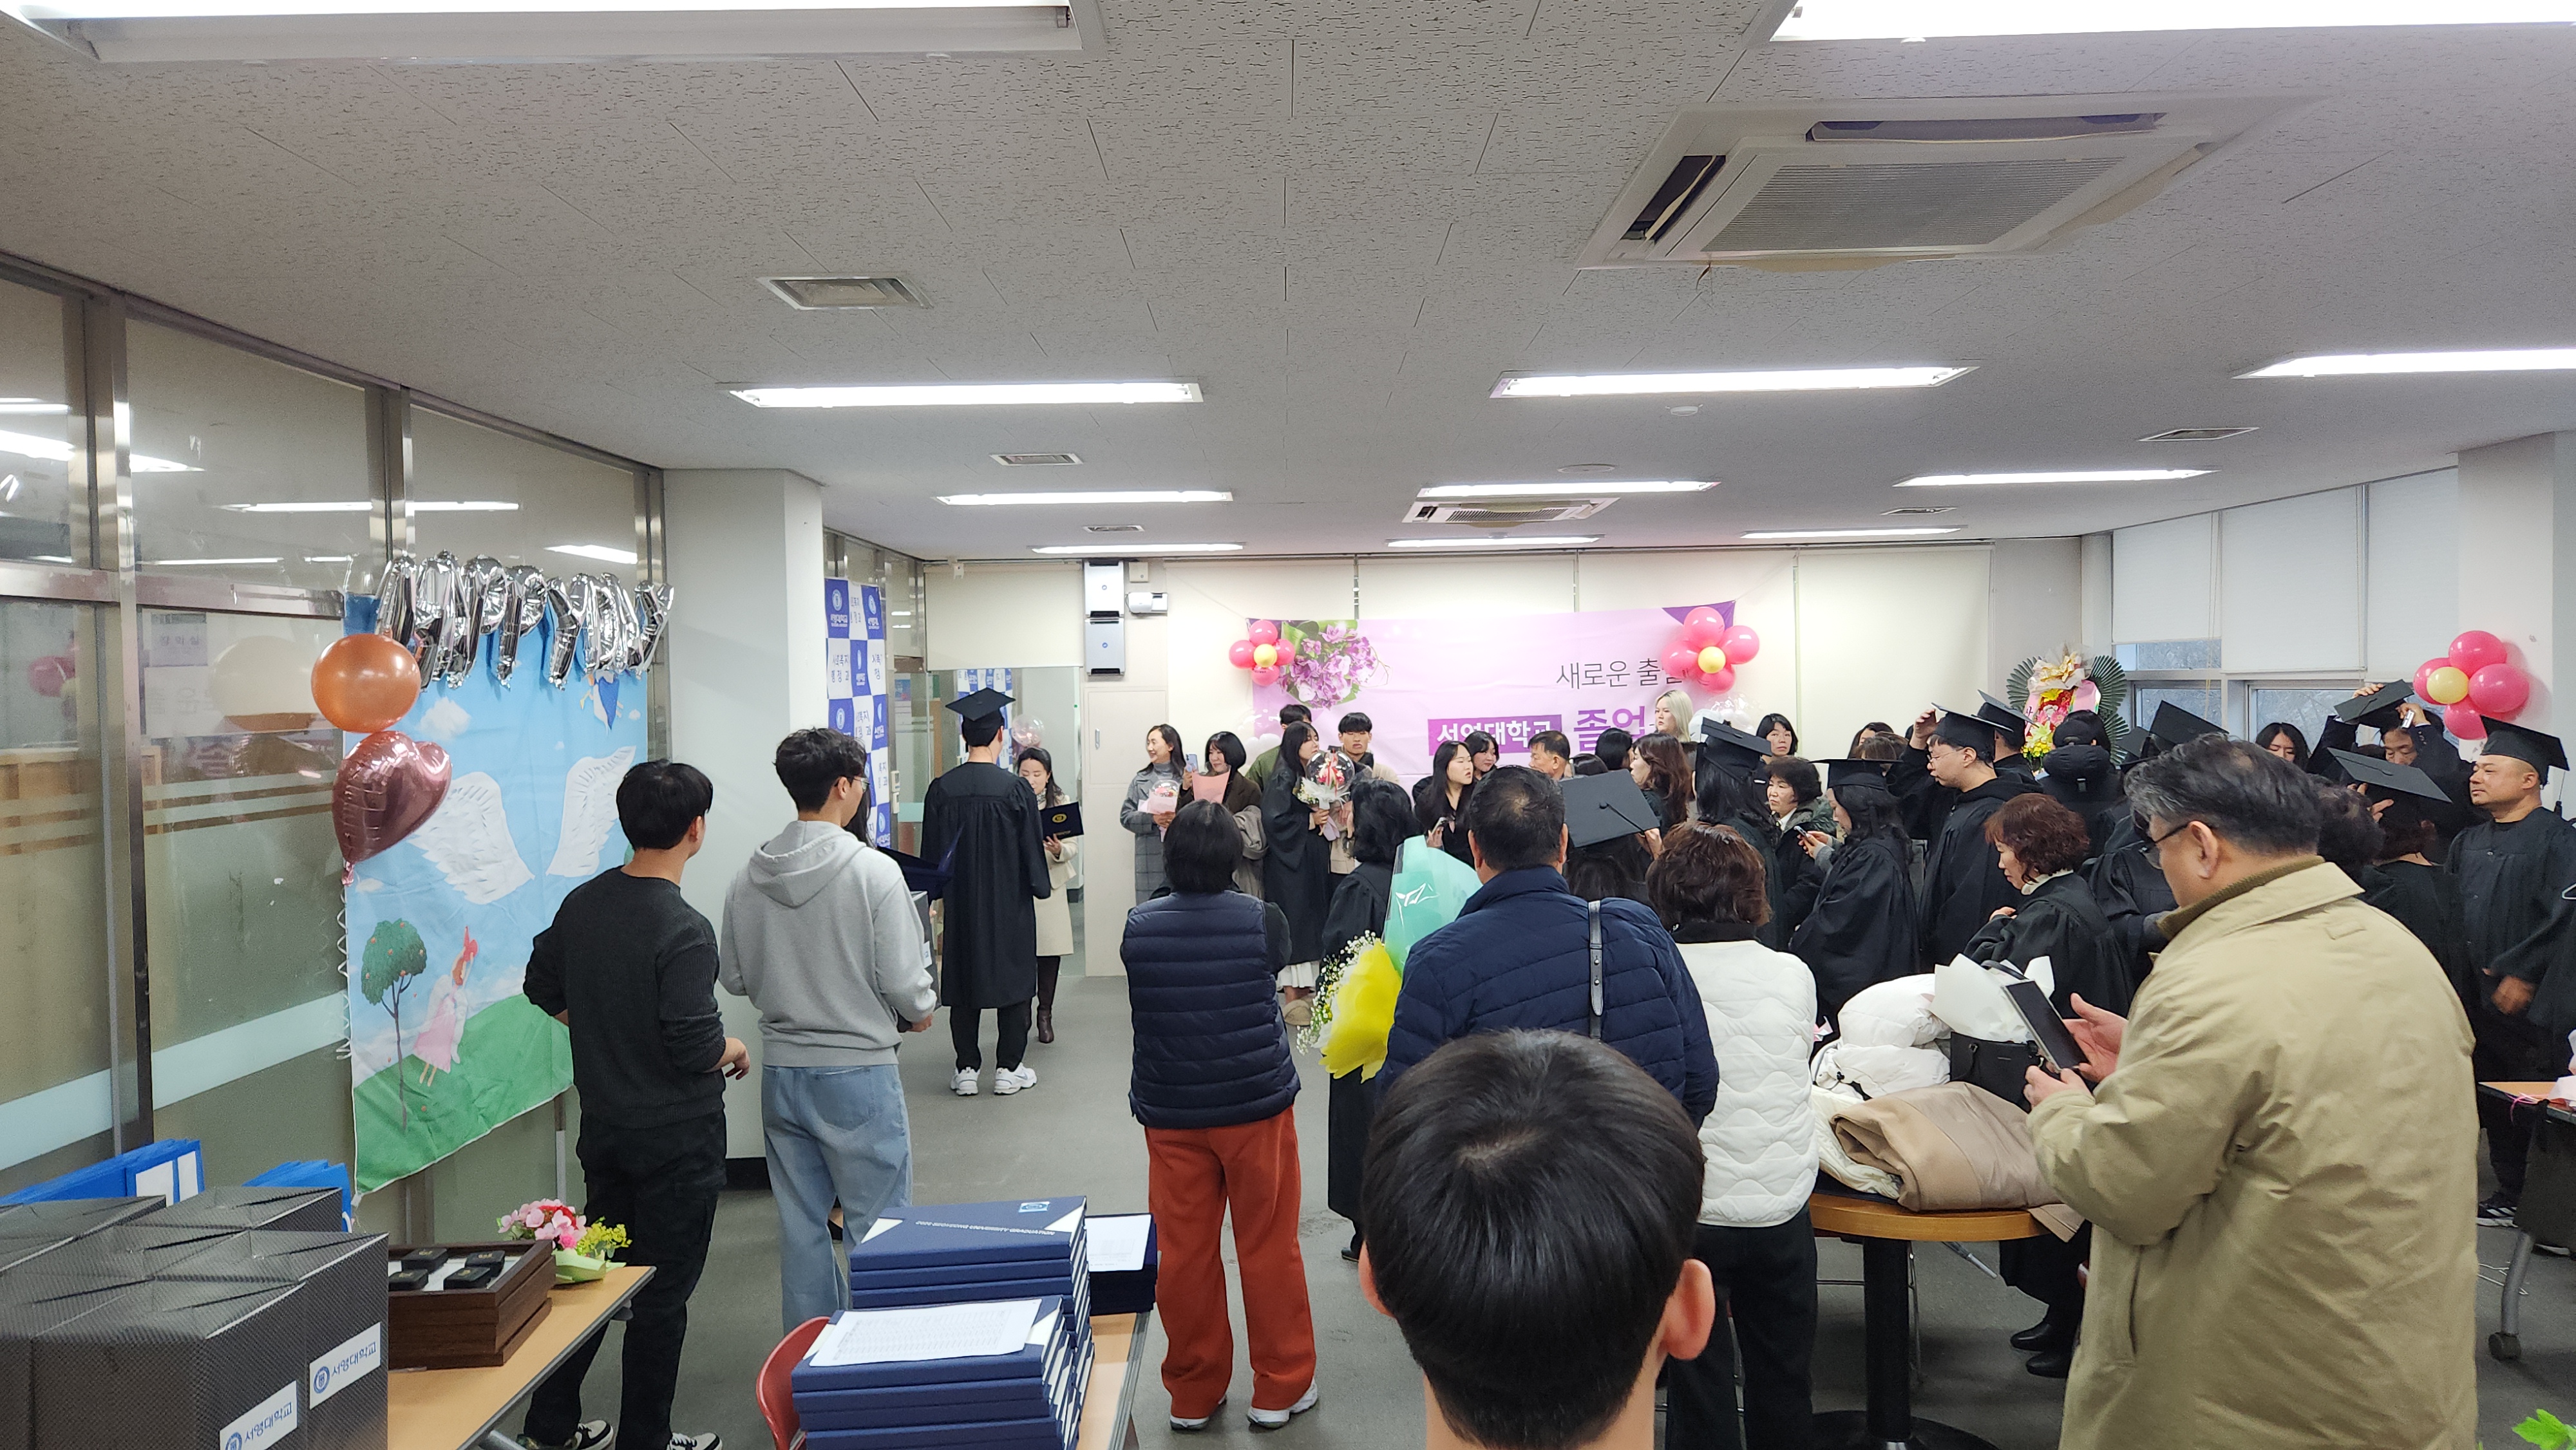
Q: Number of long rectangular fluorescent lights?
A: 11